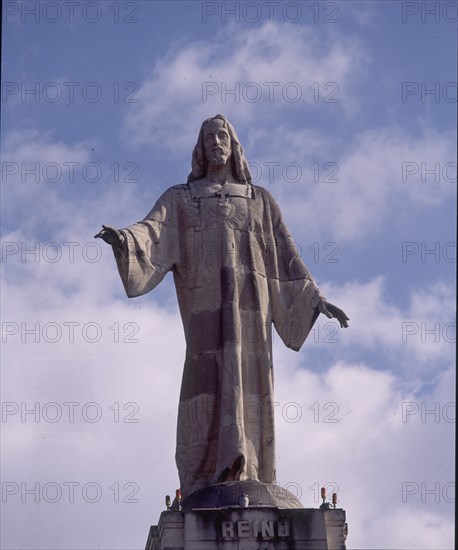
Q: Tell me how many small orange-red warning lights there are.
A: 4